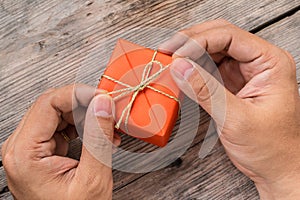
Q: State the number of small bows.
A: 1